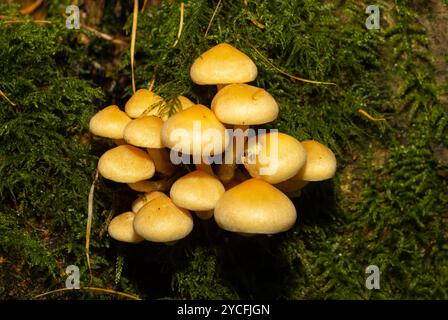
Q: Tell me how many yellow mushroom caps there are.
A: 15